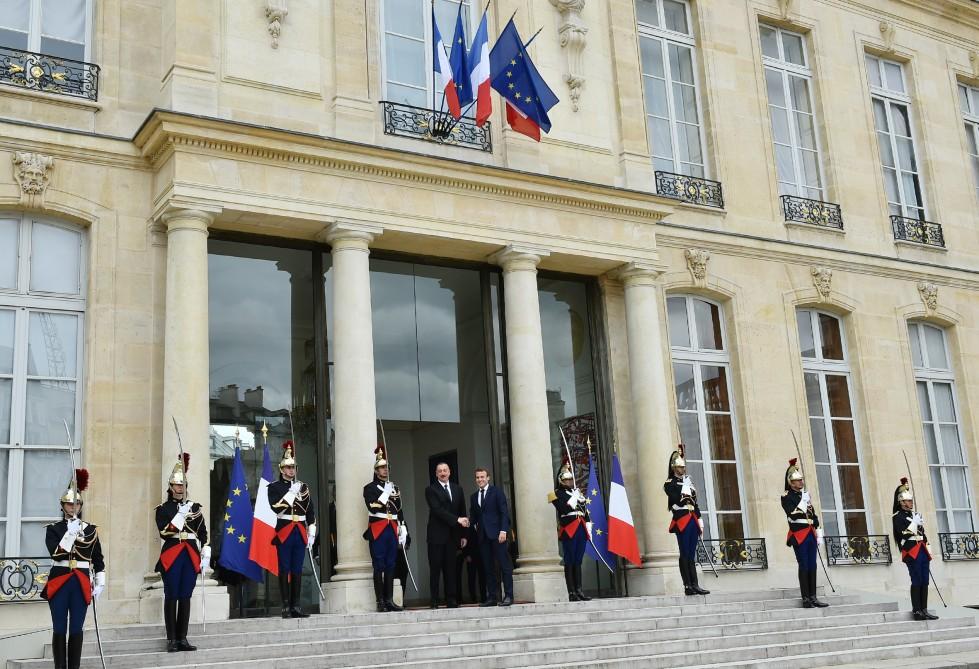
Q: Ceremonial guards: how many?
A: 8